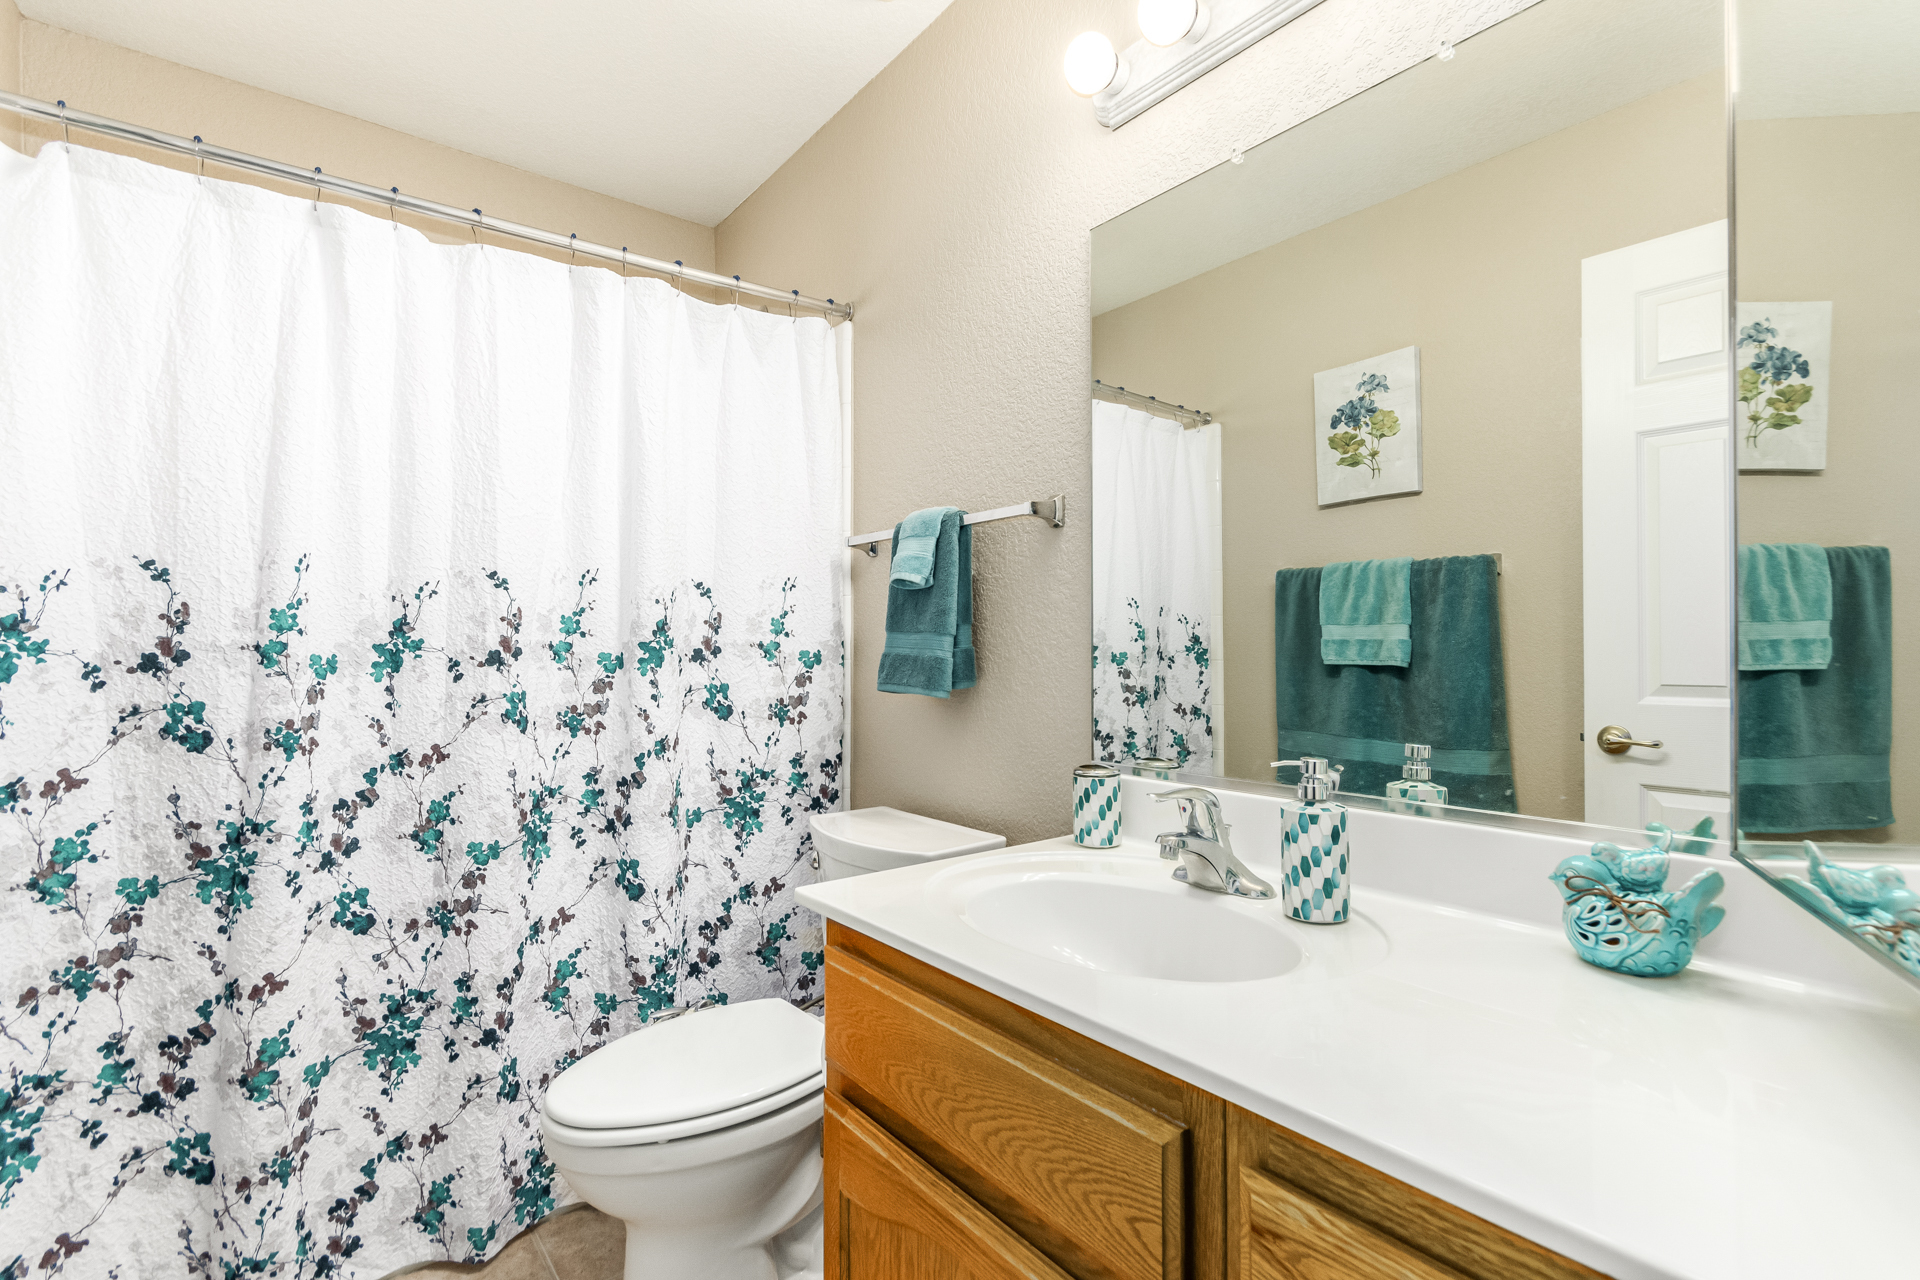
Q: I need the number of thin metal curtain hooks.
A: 11